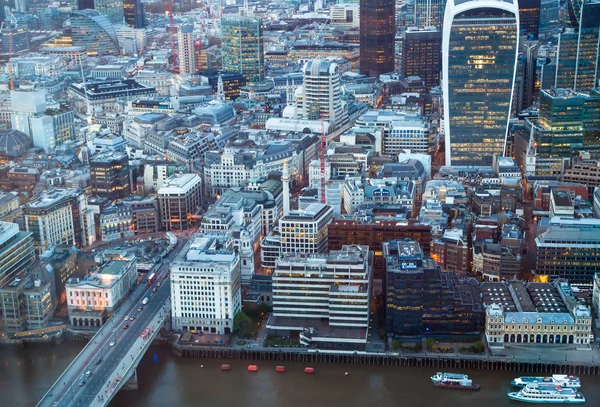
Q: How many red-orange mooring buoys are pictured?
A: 4